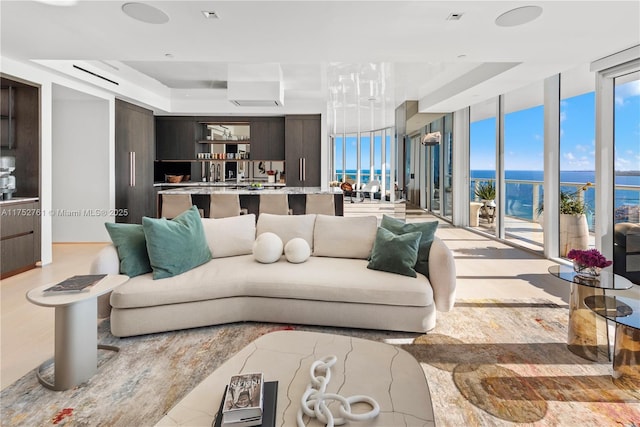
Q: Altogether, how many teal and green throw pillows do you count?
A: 4